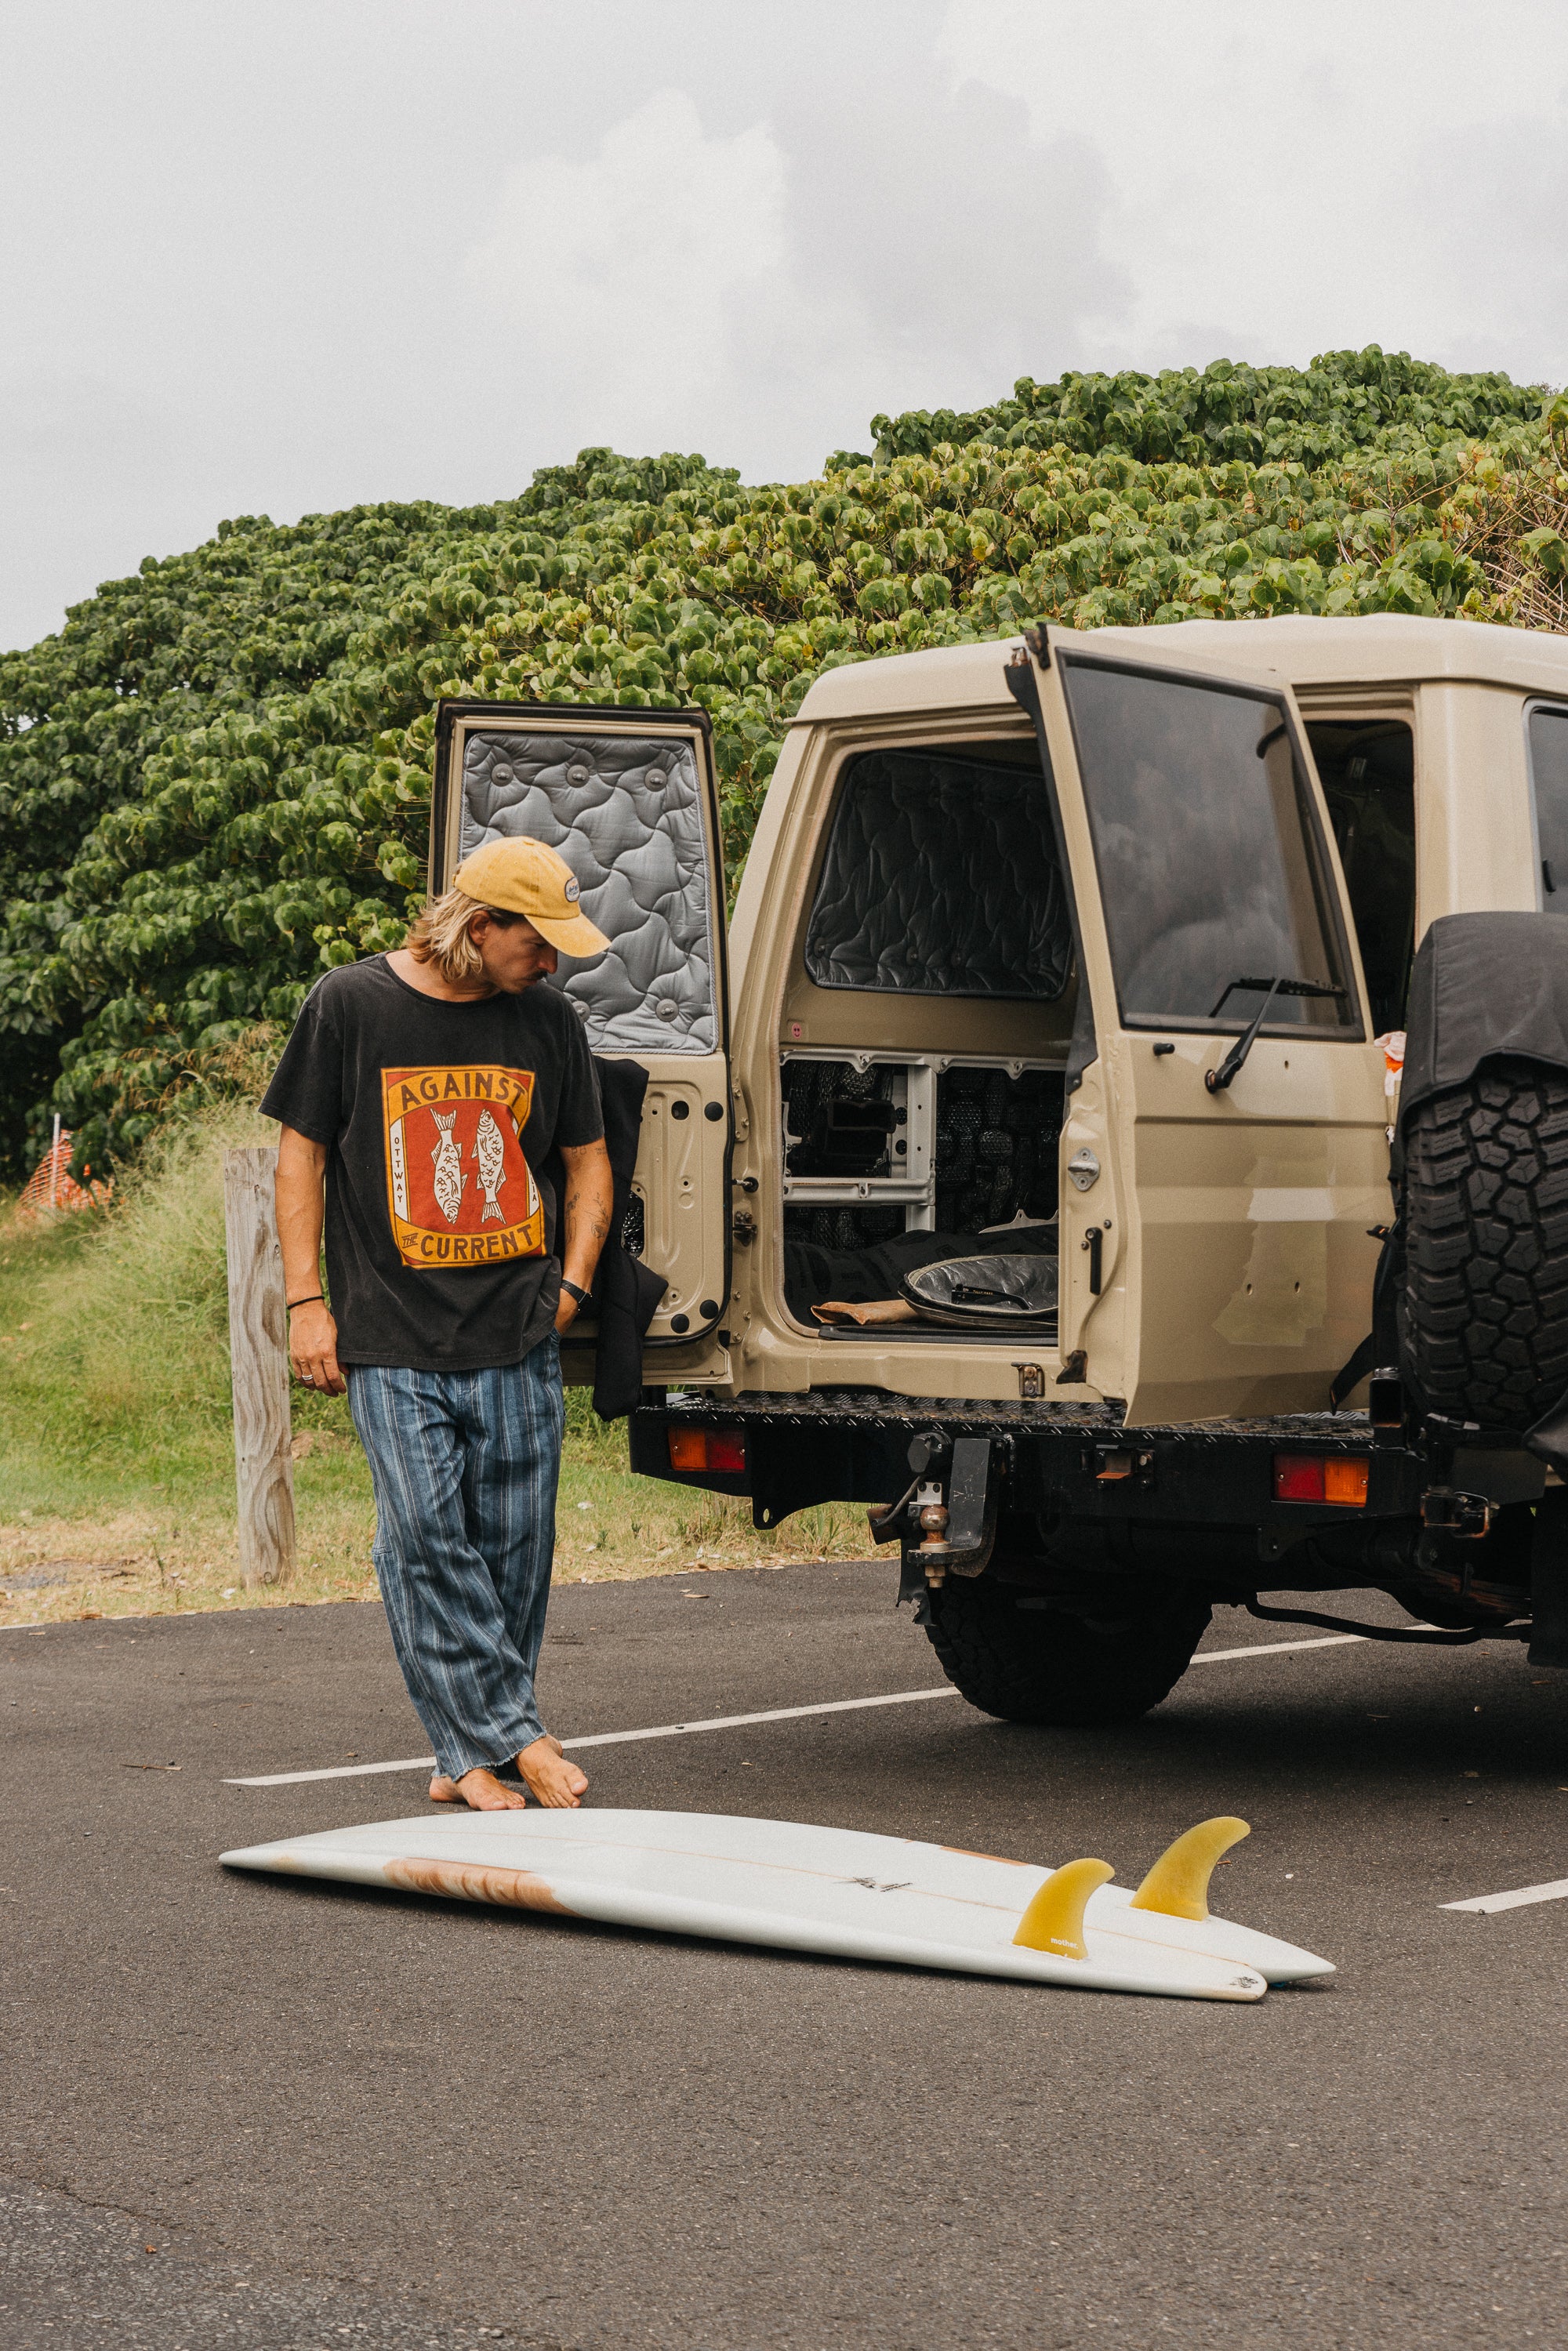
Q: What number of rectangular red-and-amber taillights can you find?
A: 2